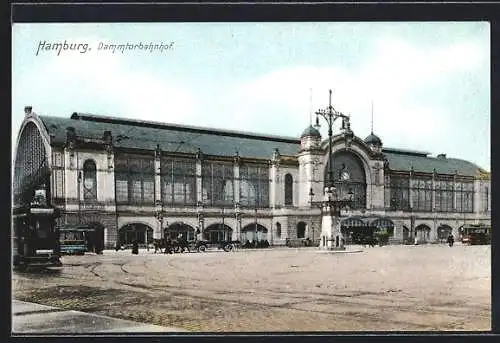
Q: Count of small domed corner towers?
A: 2